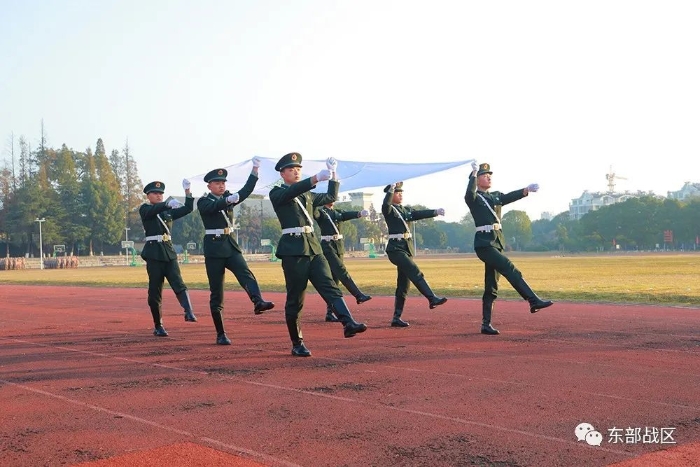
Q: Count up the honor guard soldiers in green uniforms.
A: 6